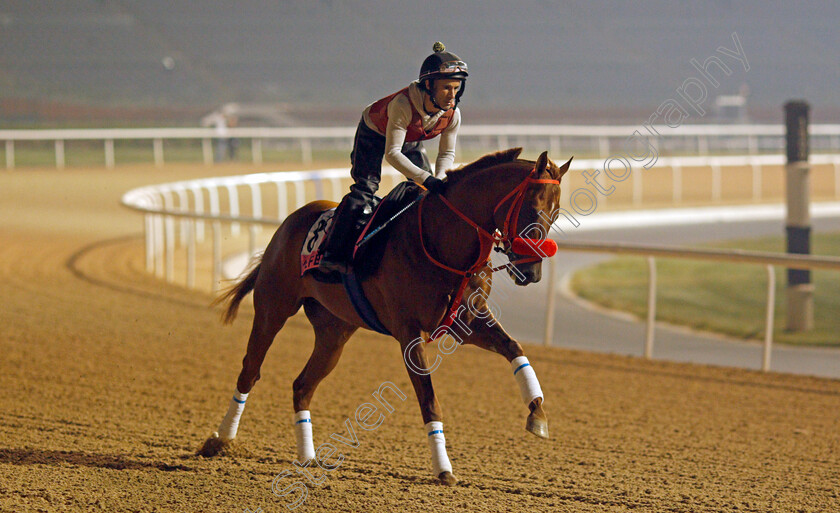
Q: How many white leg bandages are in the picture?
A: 4